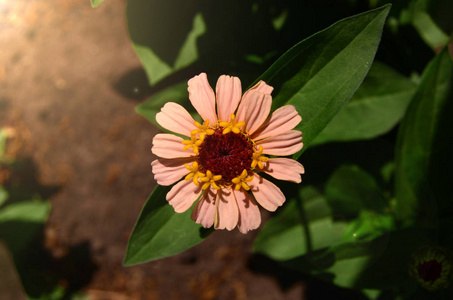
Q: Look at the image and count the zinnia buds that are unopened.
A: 1